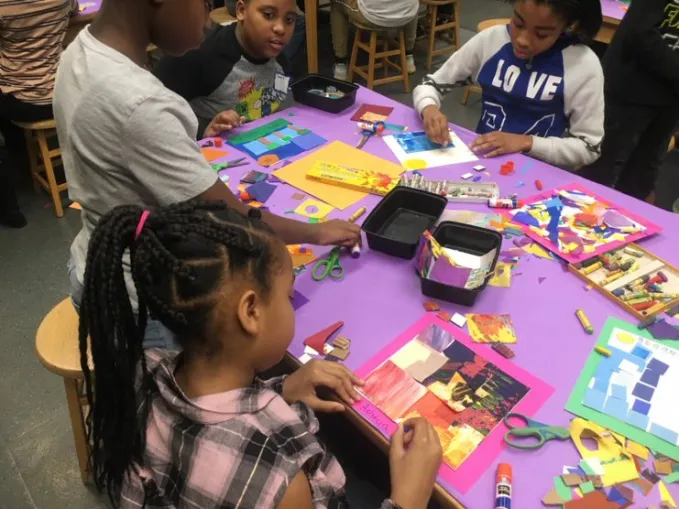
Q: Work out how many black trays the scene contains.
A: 3